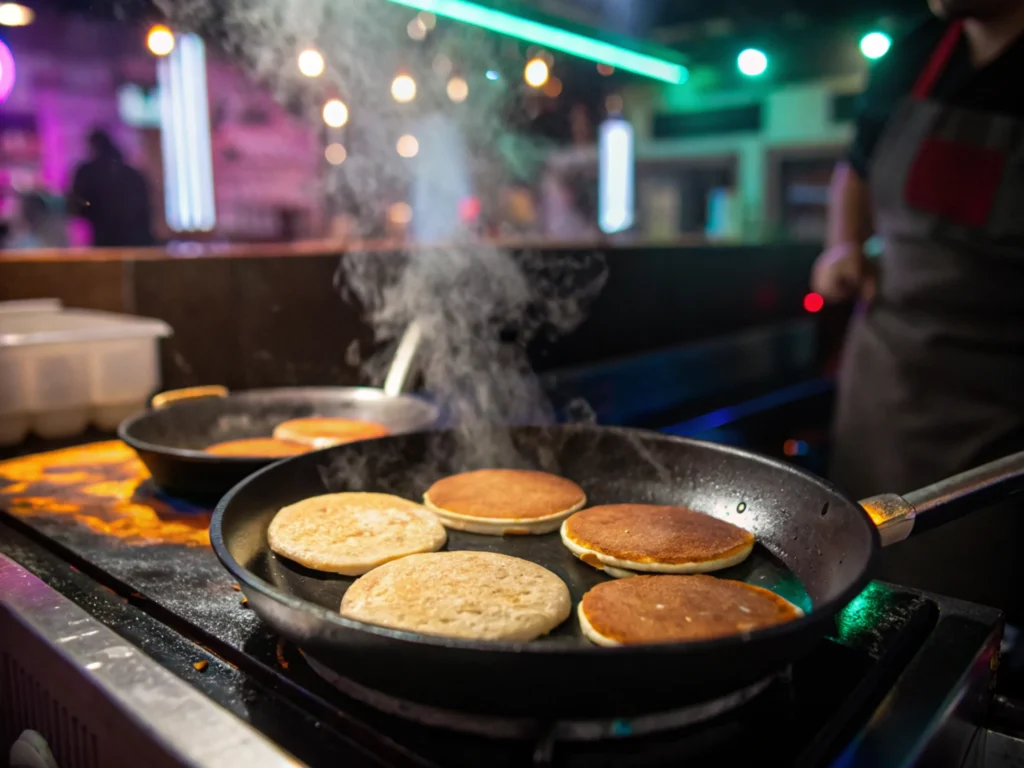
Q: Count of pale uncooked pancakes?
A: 2